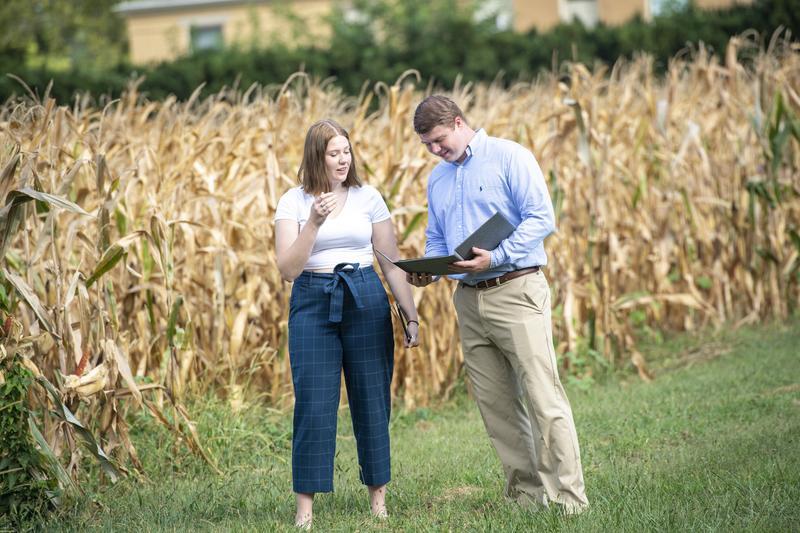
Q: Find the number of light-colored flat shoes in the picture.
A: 2